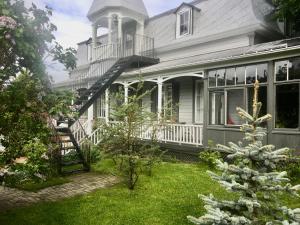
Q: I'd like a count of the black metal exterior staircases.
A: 1